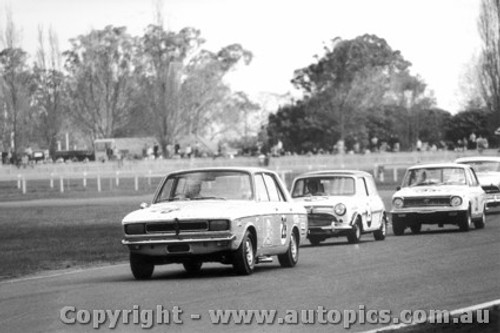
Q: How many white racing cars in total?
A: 4